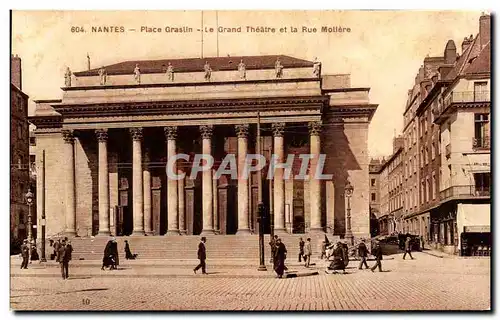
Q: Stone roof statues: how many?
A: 8